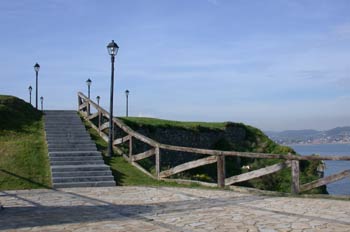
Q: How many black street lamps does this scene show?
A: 7